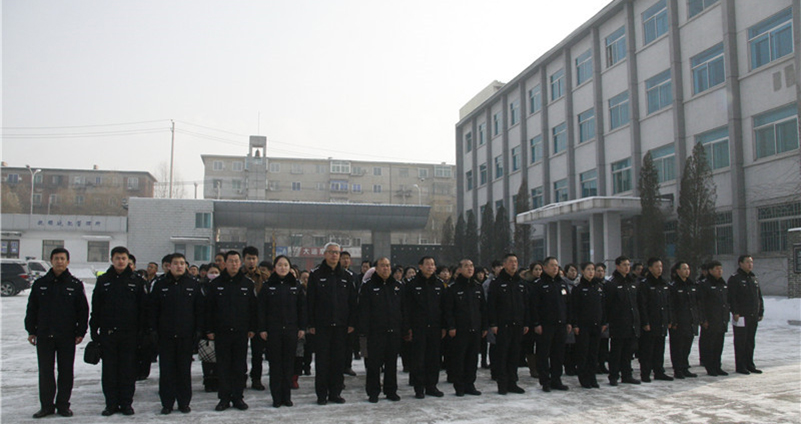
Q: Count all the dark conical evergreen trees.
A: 8